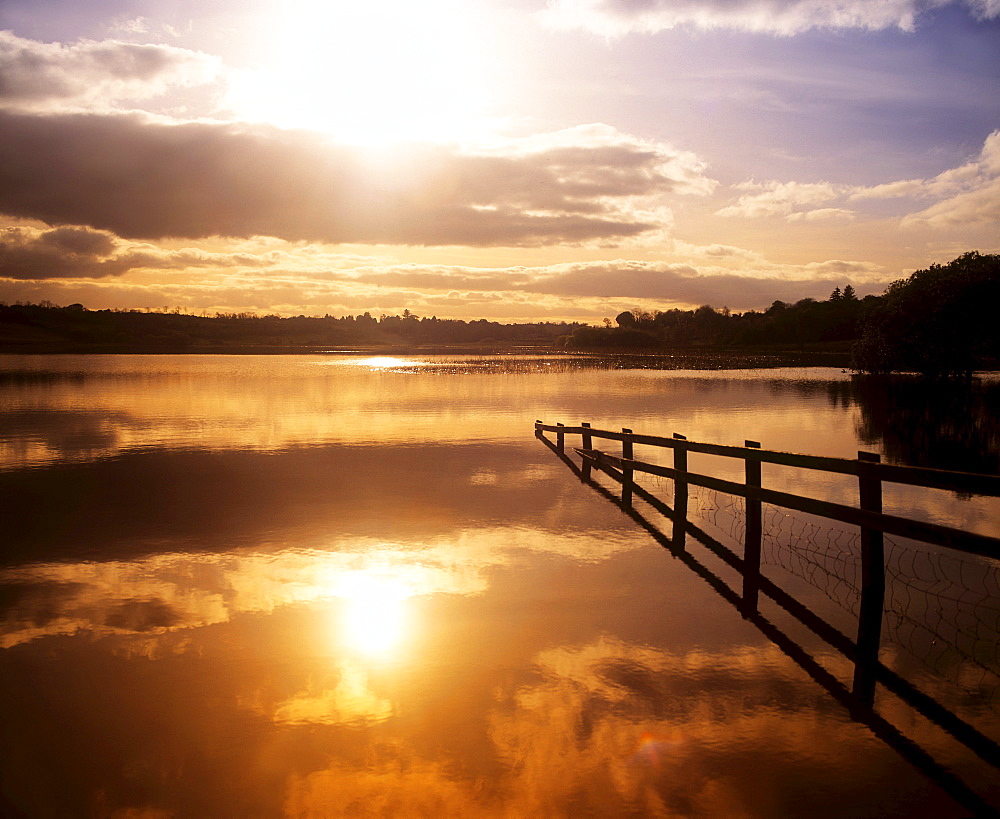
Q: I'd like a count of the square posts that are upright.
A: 7